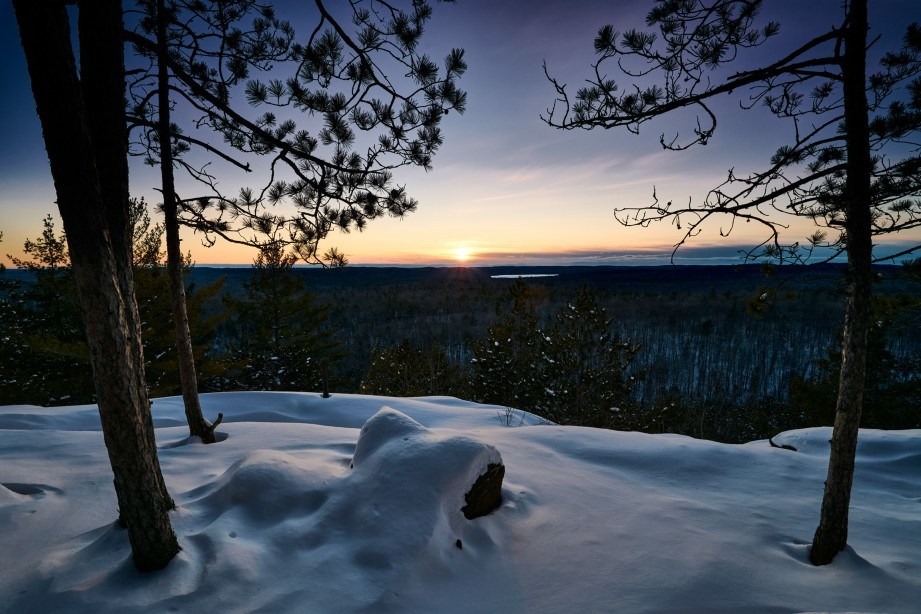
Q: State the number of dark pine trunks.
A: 4